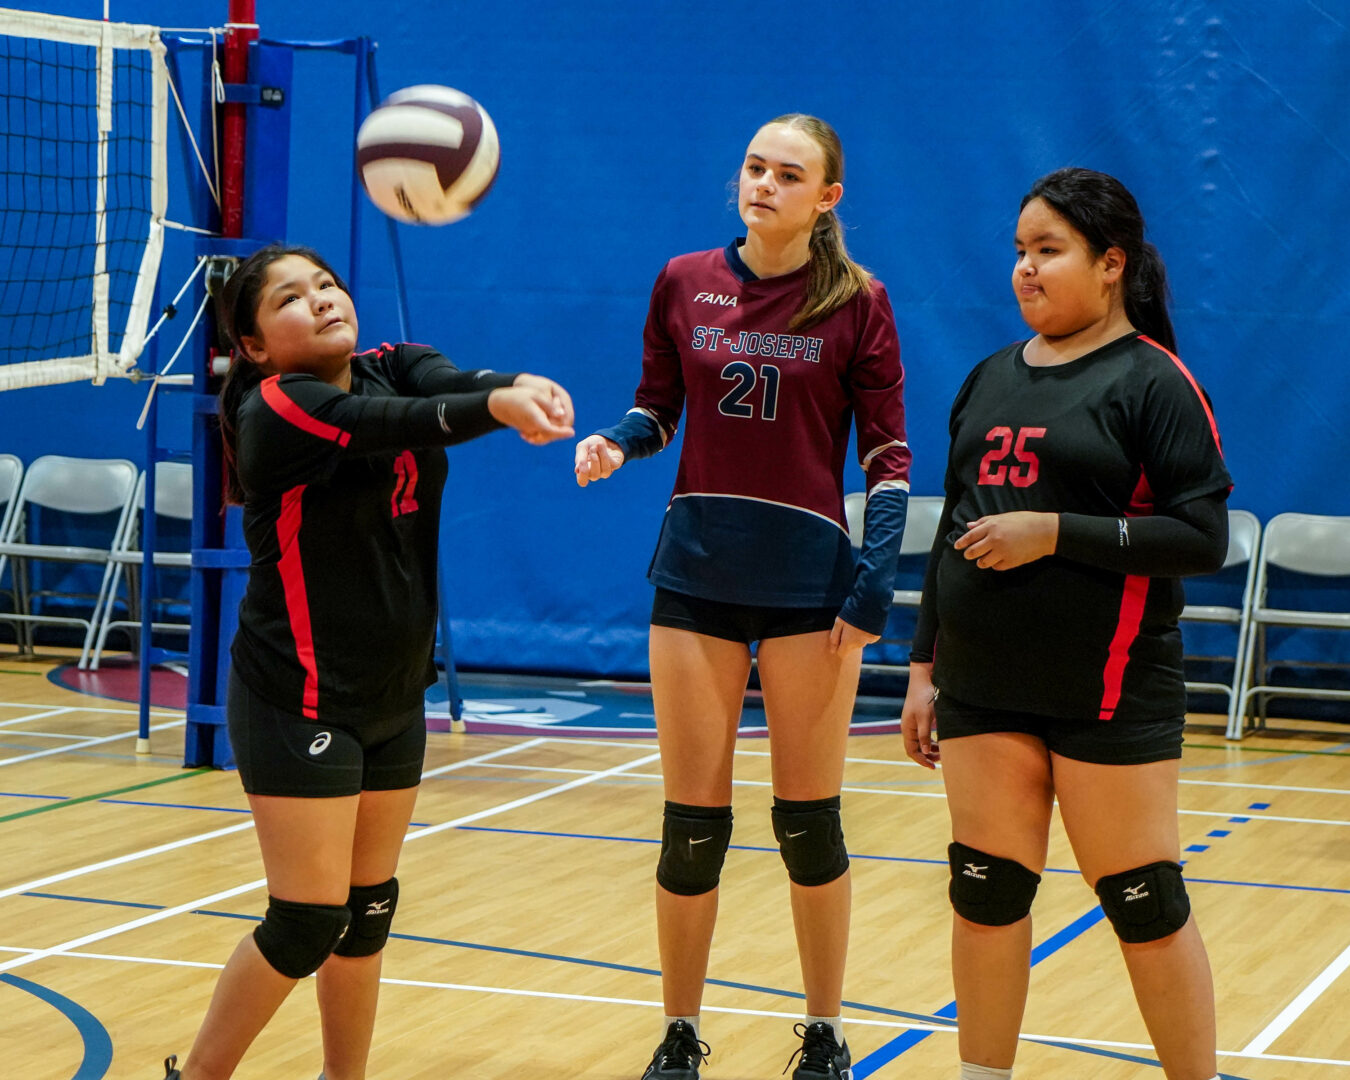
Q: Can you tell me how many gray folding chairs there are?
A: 6